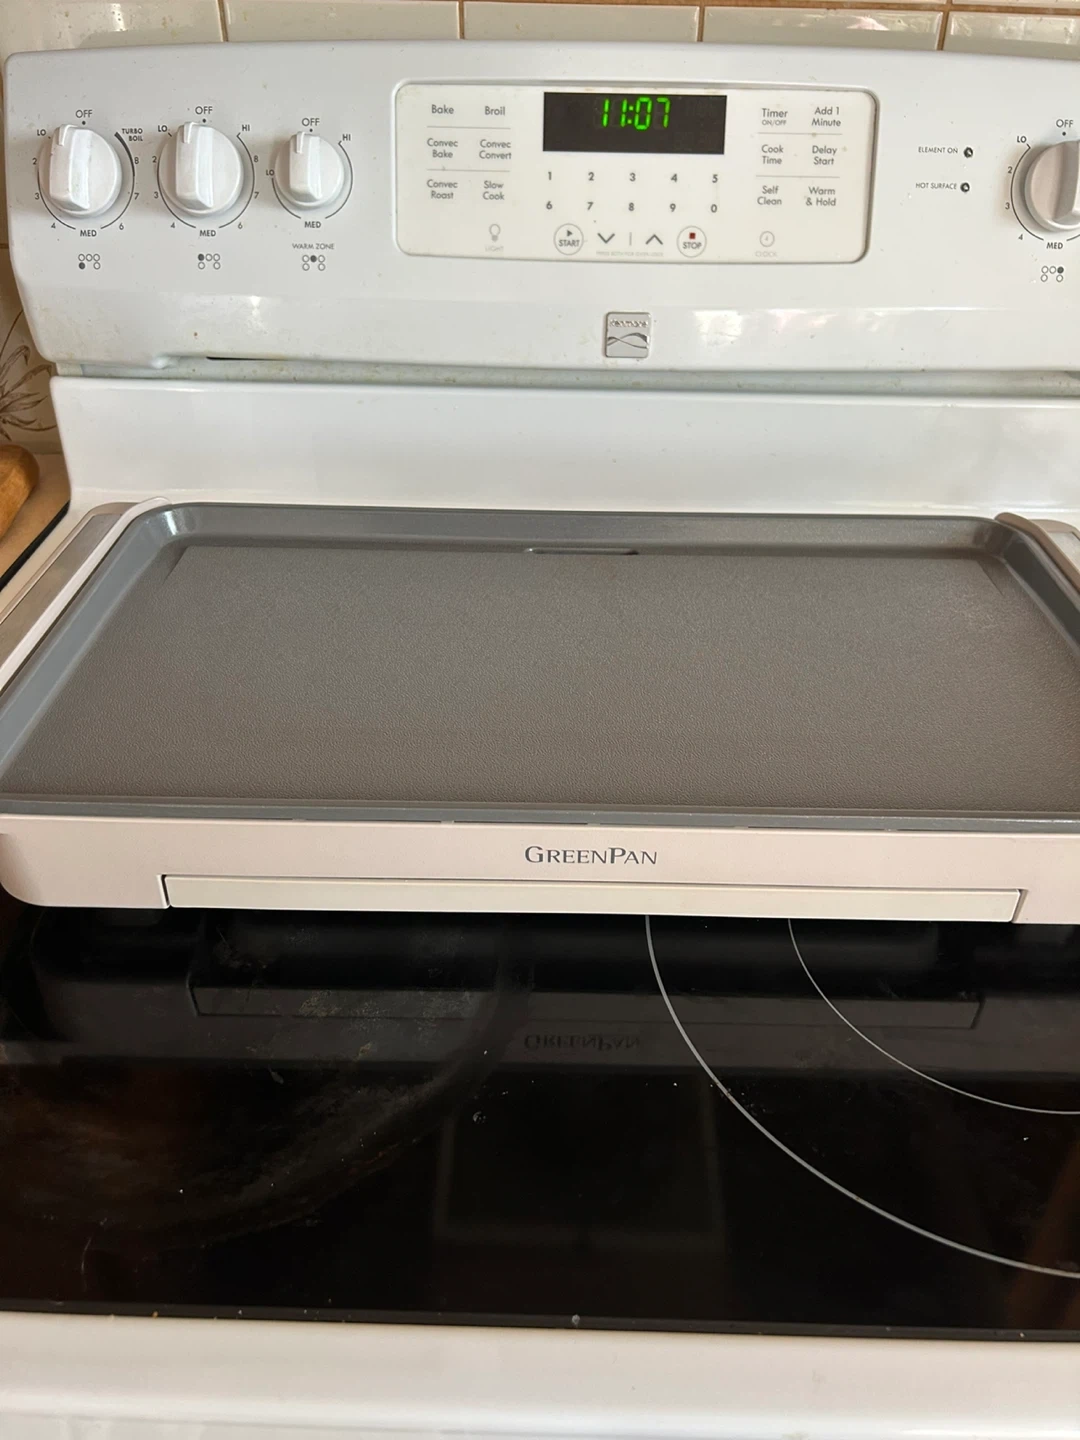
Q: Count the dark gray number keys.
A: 10